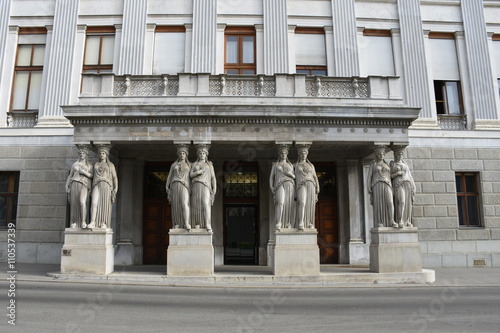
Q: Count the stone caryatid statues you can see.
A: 8